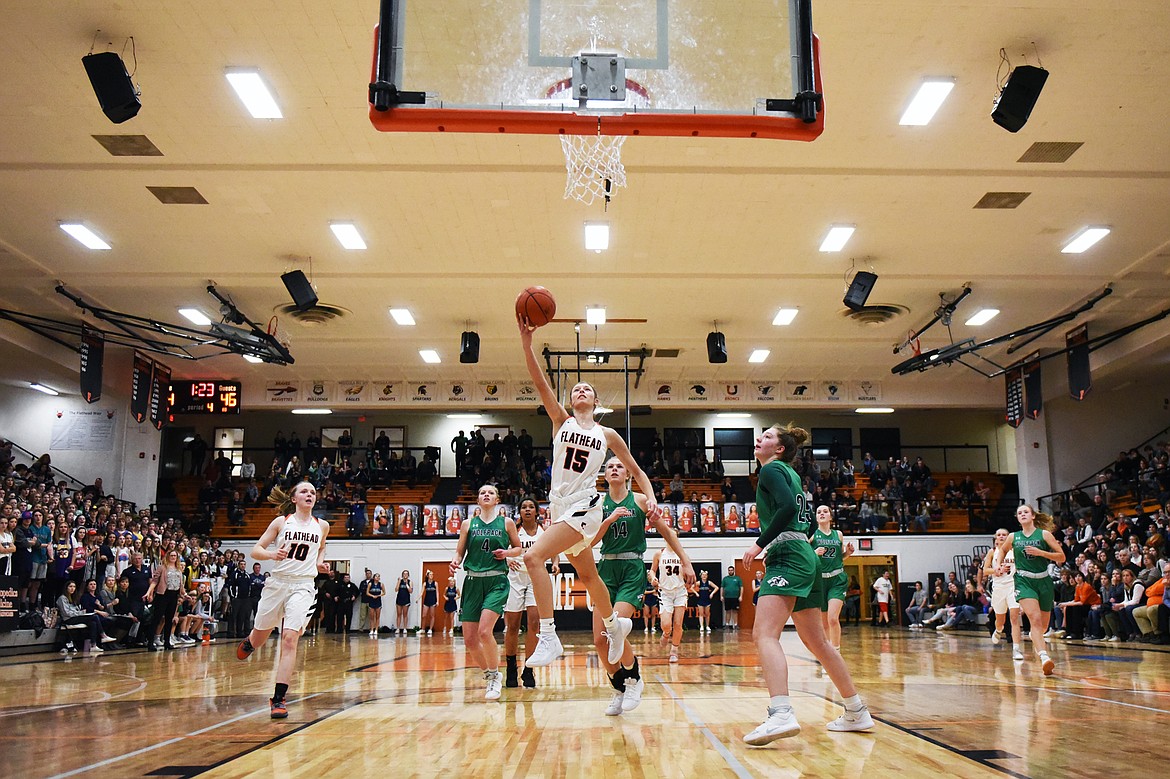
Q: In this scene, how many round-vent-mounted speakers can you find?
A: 2